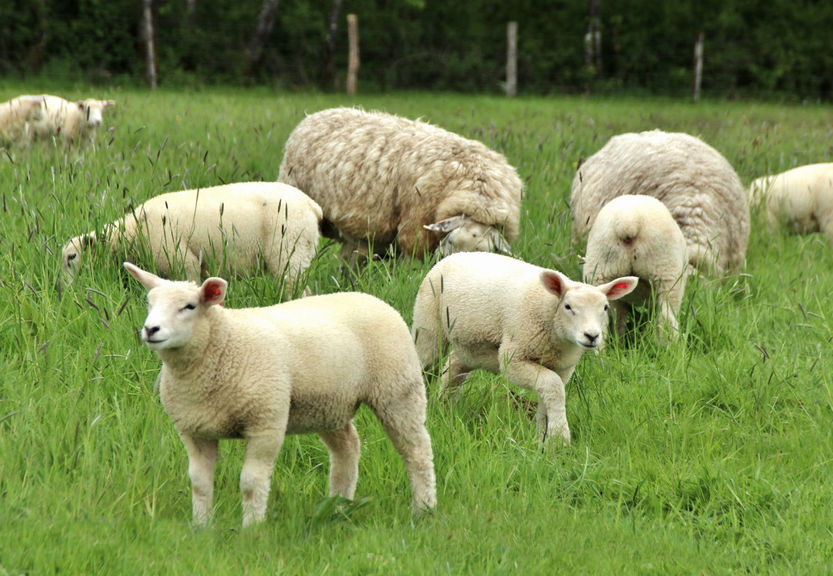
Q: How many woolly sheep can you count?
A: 2